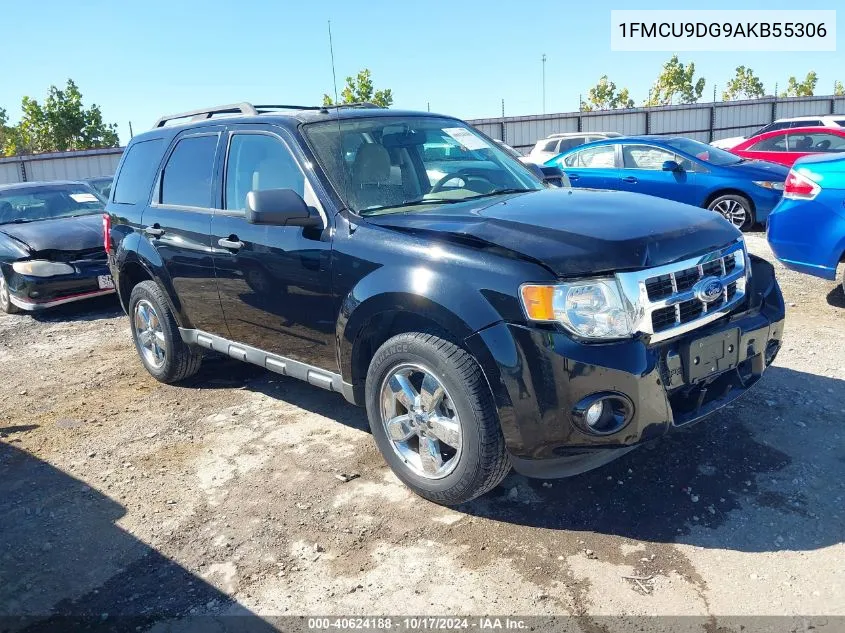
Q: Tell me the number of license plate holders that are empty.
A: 1